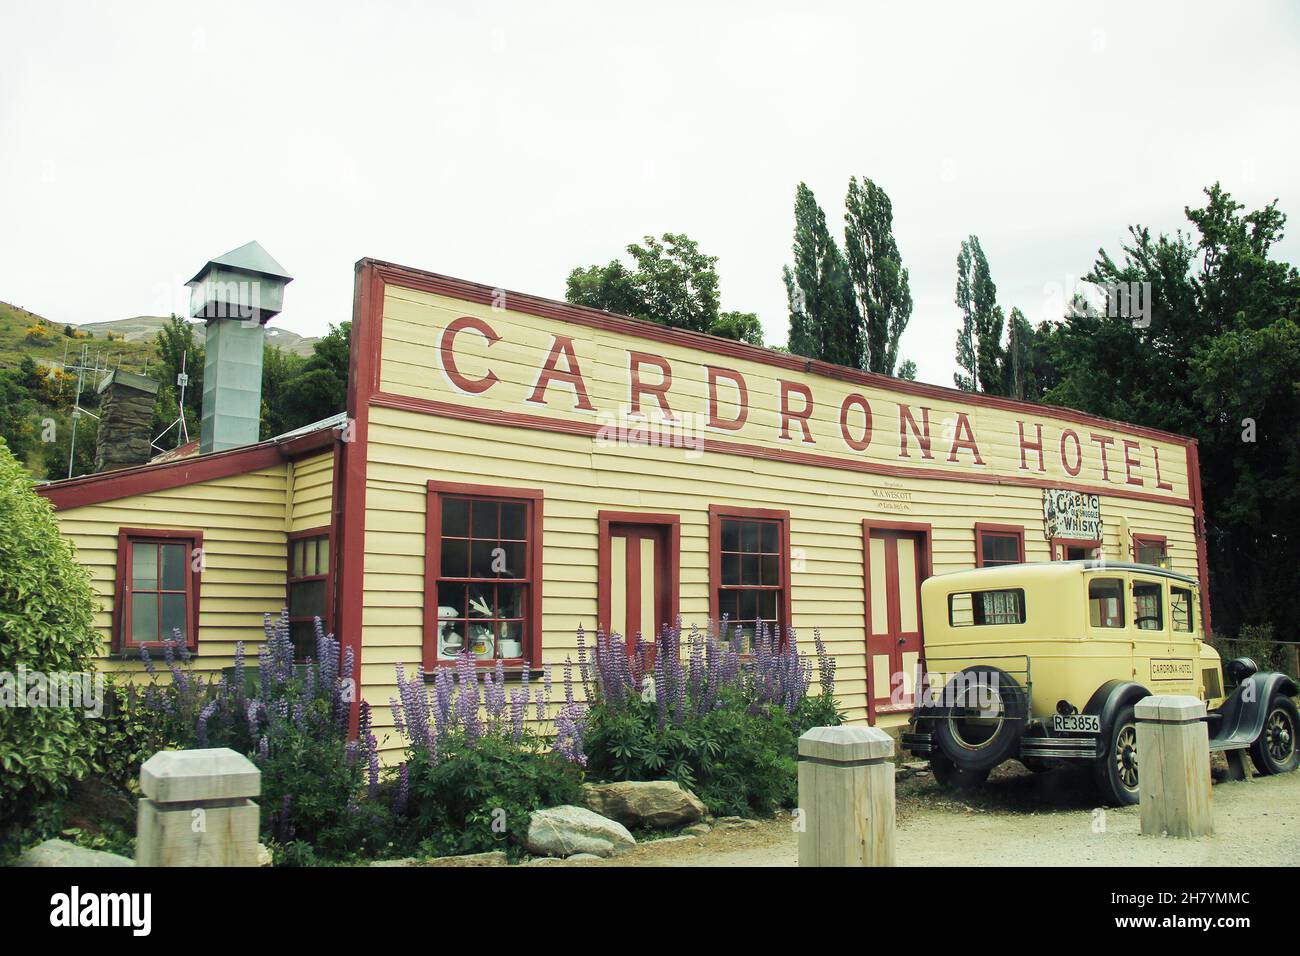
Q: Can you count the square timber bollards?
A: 3